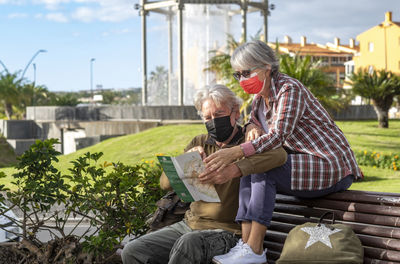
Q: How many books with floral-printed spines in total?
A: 0